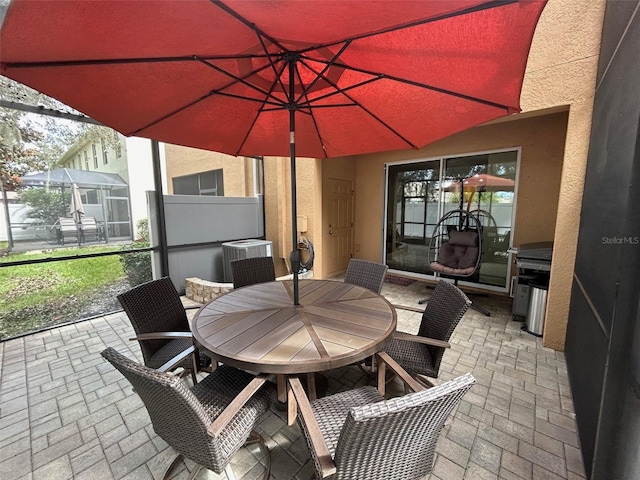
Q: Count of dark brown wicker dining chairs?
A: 6